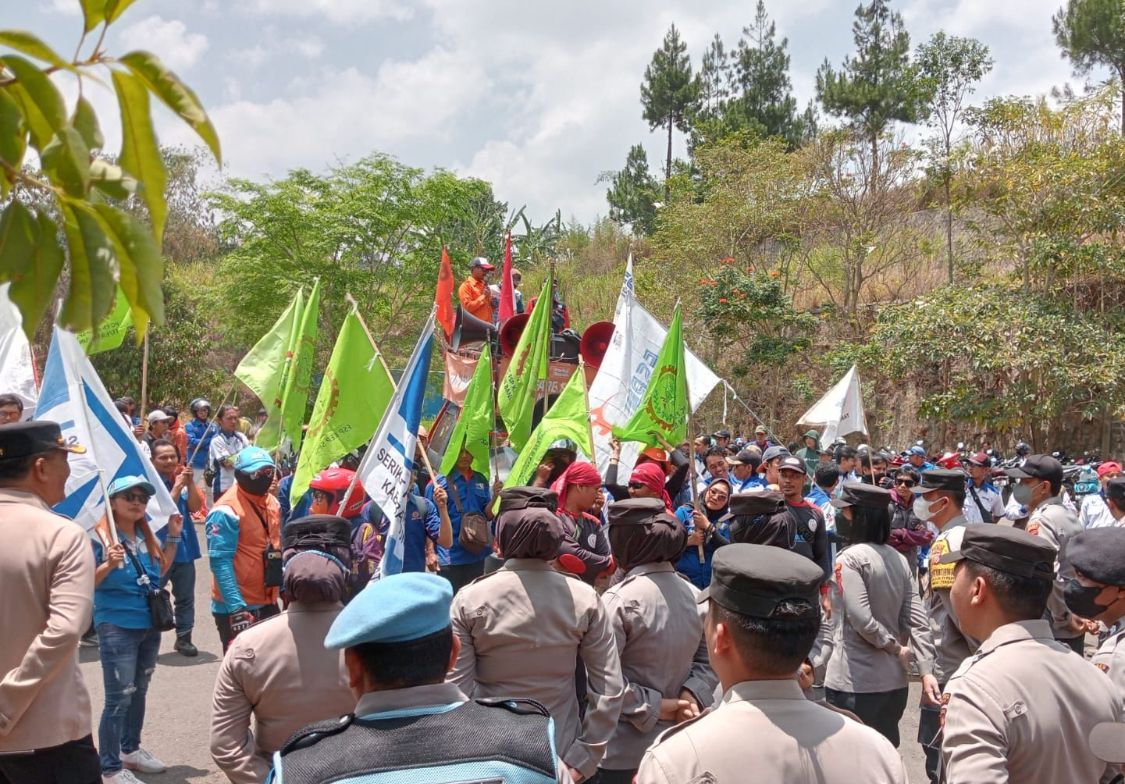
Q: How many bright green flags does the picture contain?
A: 8